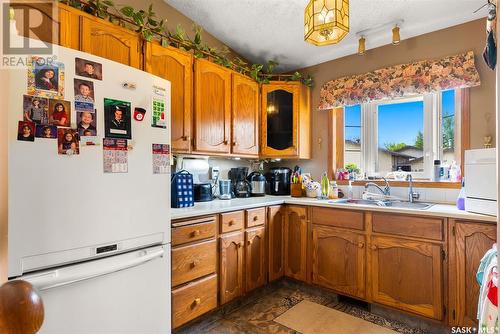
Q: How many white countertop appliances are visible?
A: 1